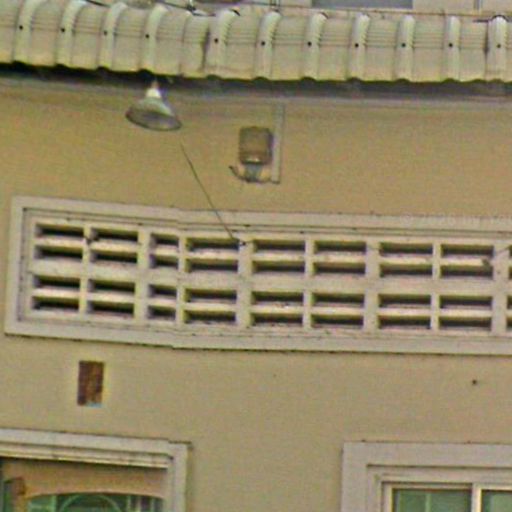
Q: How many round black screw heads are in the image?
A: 11